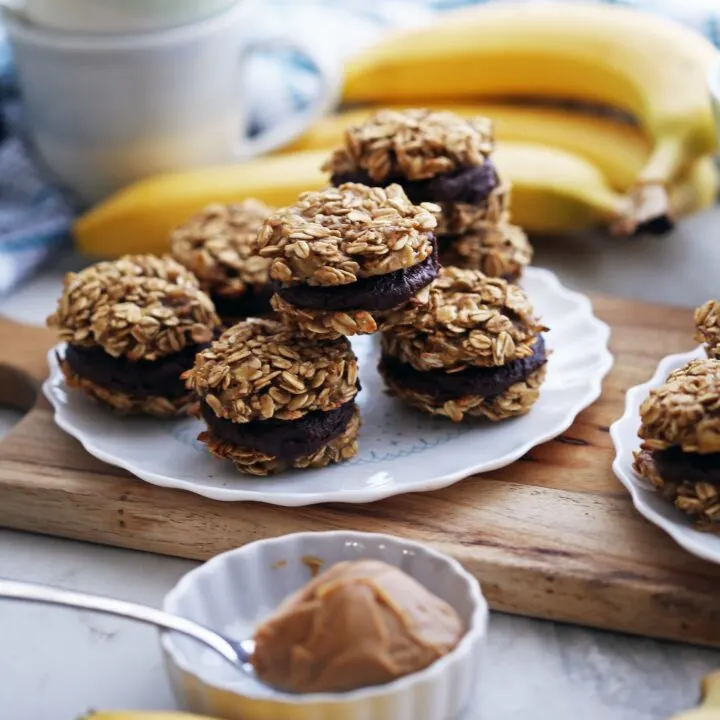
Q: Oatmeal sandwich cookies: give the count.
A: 9